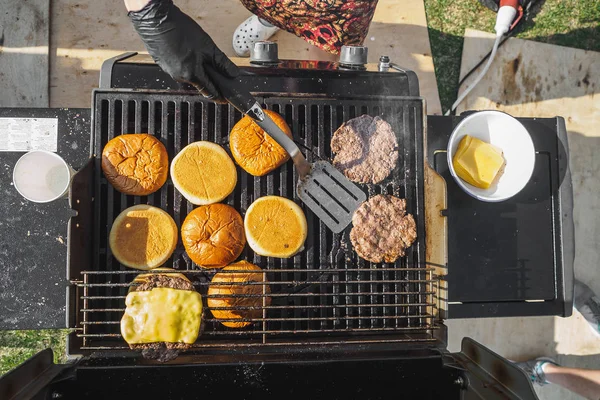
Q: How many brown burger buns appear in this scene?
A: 4